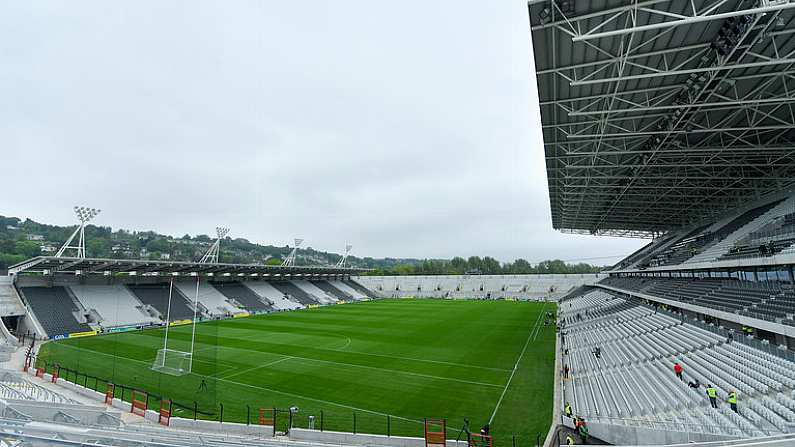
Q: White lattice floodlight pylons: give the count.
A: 4